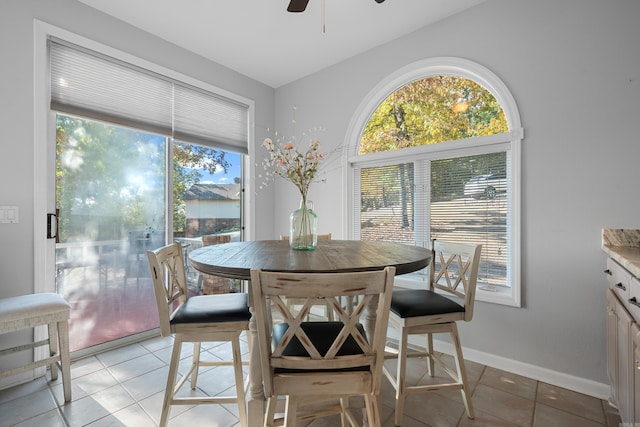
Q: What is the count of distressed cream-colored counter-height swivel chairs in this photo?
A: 4